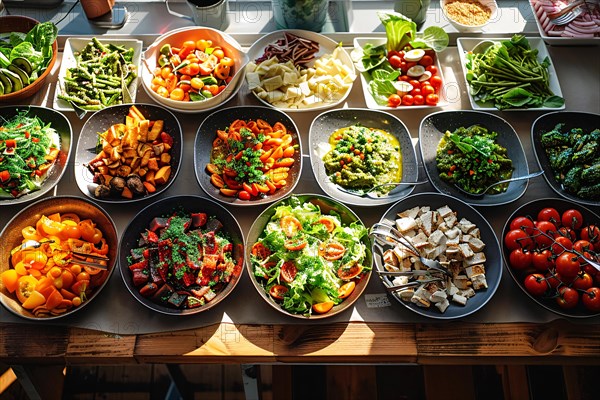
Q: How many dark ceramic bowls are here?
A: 11